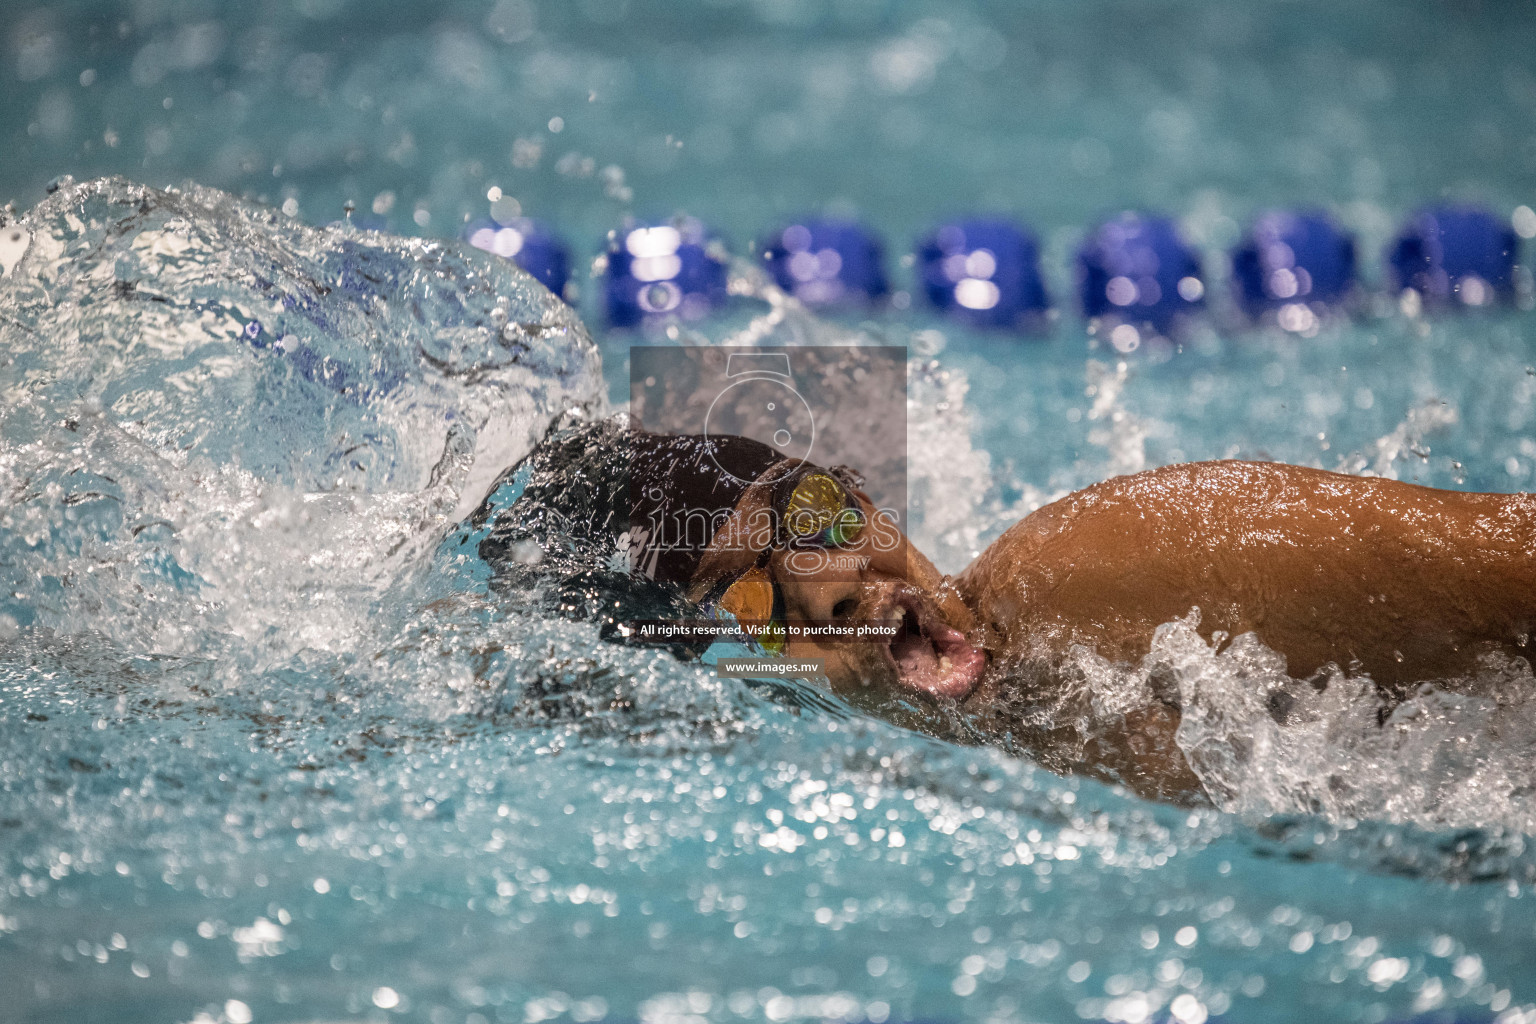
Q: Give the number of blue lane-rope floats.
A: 7